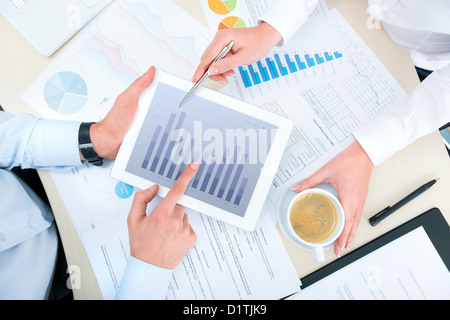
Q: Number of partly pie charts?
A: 2